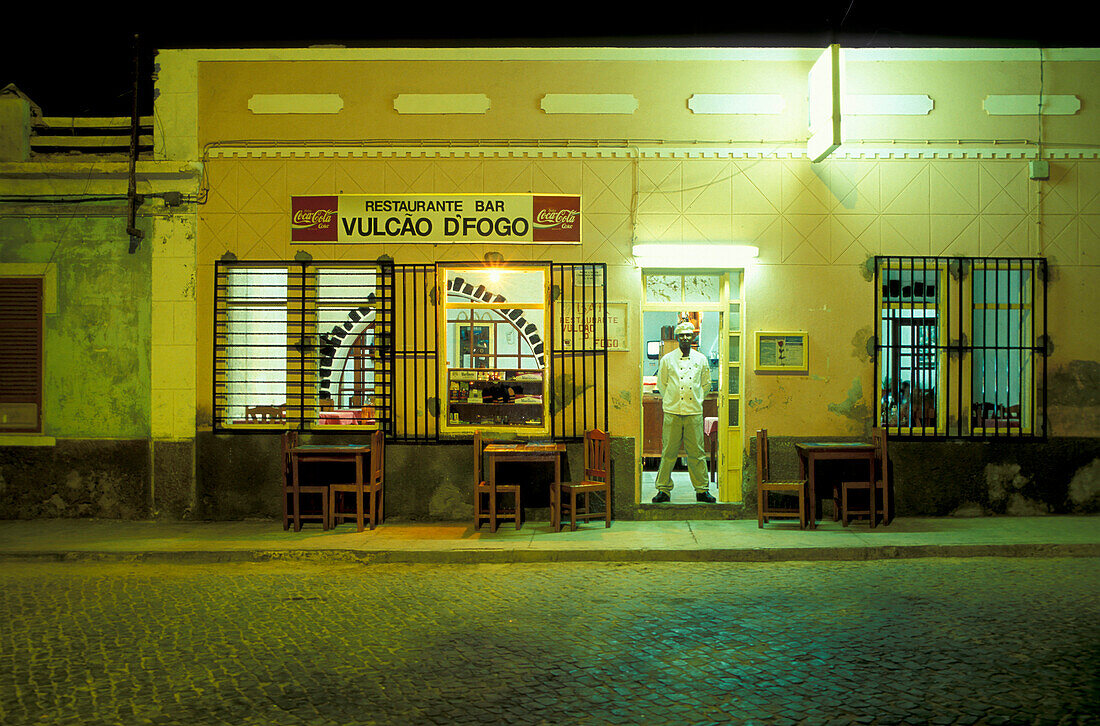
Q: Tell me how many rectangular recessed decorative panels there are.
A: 6